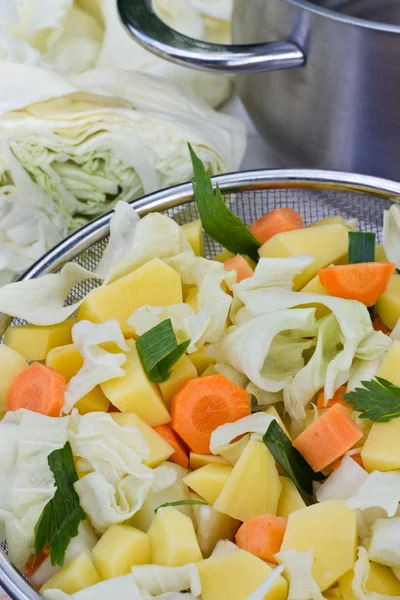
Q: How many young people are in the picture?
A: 0